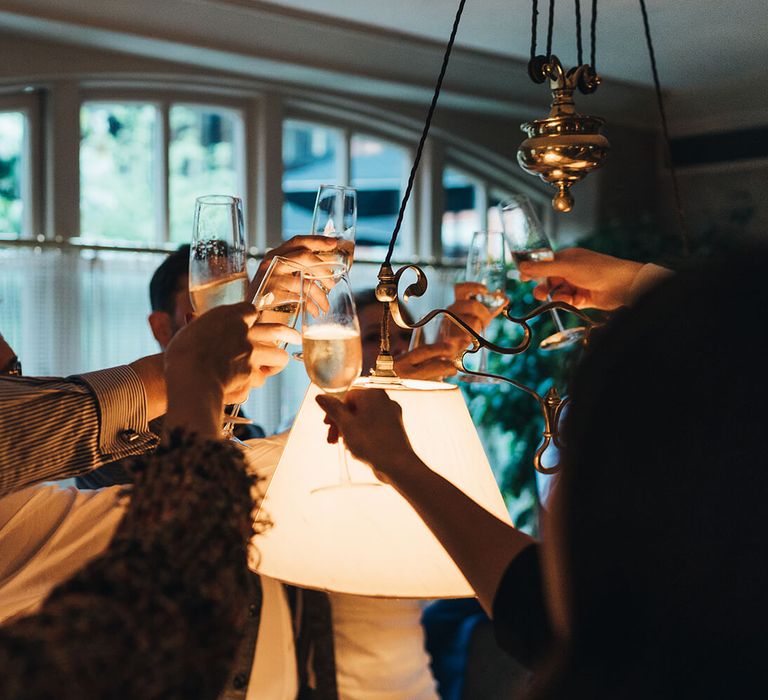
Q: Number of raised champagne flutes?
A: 6